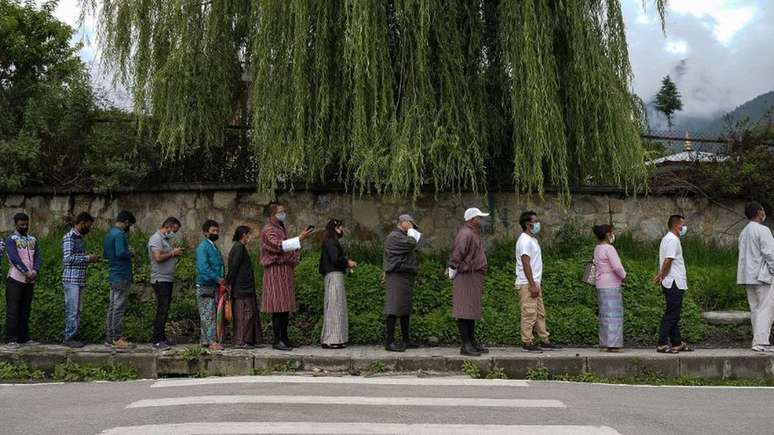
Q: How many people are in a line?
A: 14